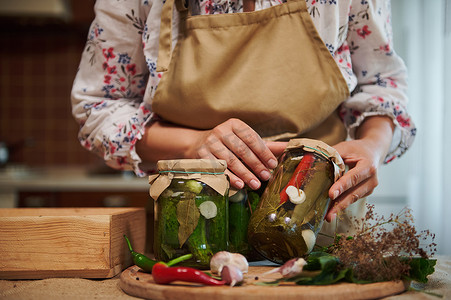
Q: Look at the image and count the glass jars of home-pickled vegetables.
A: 3